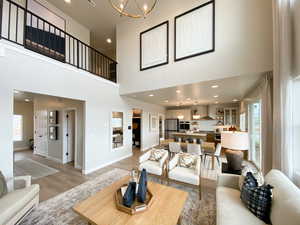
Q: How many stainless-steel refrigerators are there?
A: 1